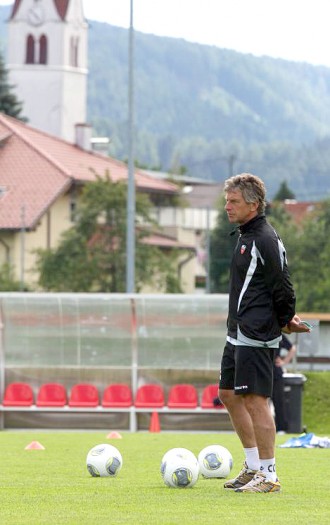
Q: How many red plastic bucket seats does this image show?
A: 7